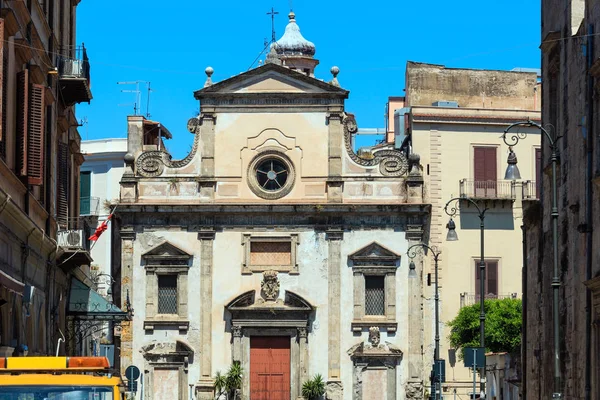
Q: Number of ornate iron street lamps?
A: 3